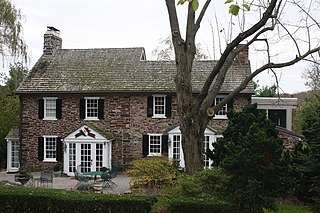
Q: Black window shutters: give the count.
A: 11